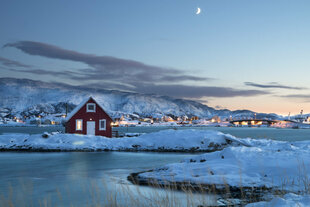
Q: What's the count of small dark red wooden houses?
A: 1